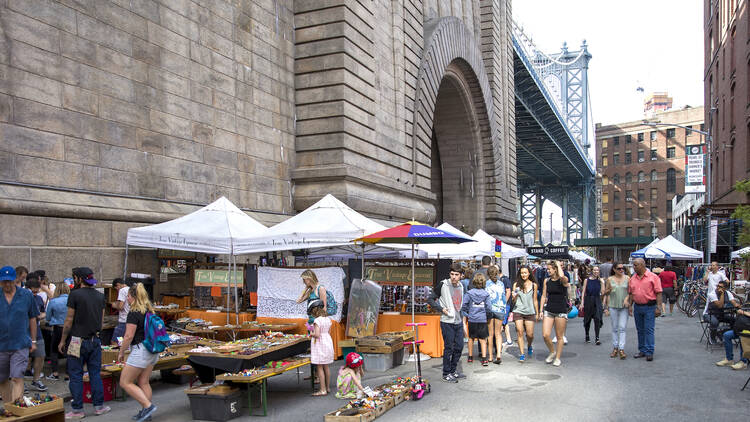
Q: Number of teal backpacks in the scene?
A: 2